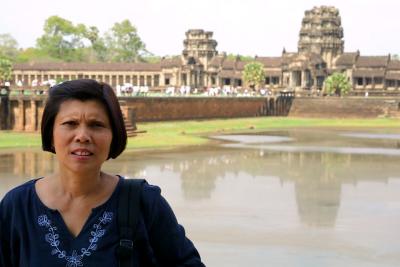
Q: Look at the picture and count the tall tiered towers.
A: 2